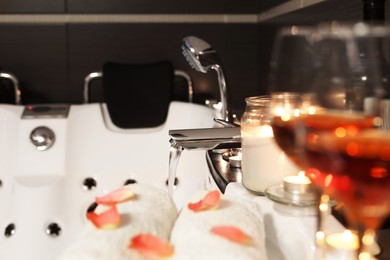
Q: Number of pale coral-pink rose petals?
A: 5